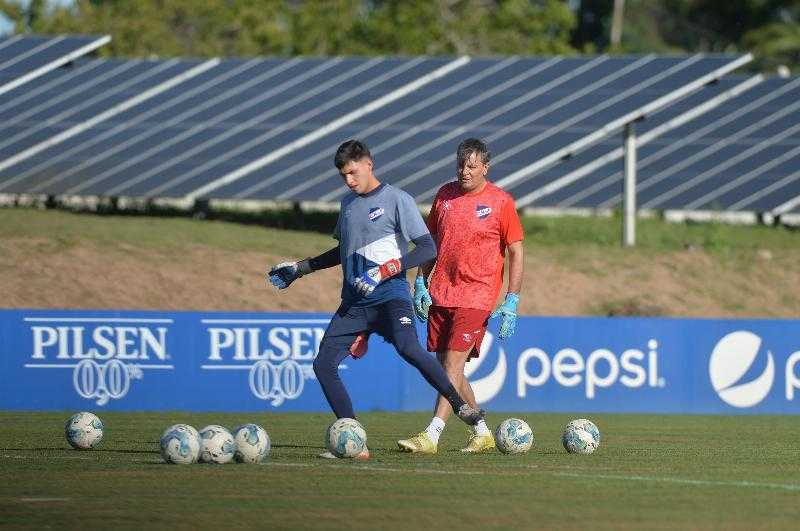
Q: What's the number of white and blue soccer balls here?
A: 7